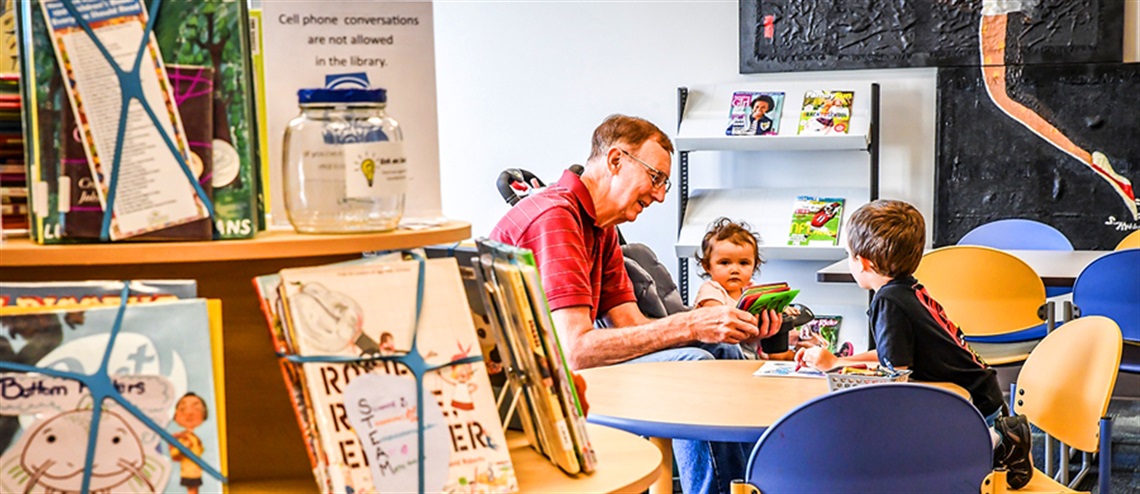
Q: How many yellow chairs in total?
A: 3